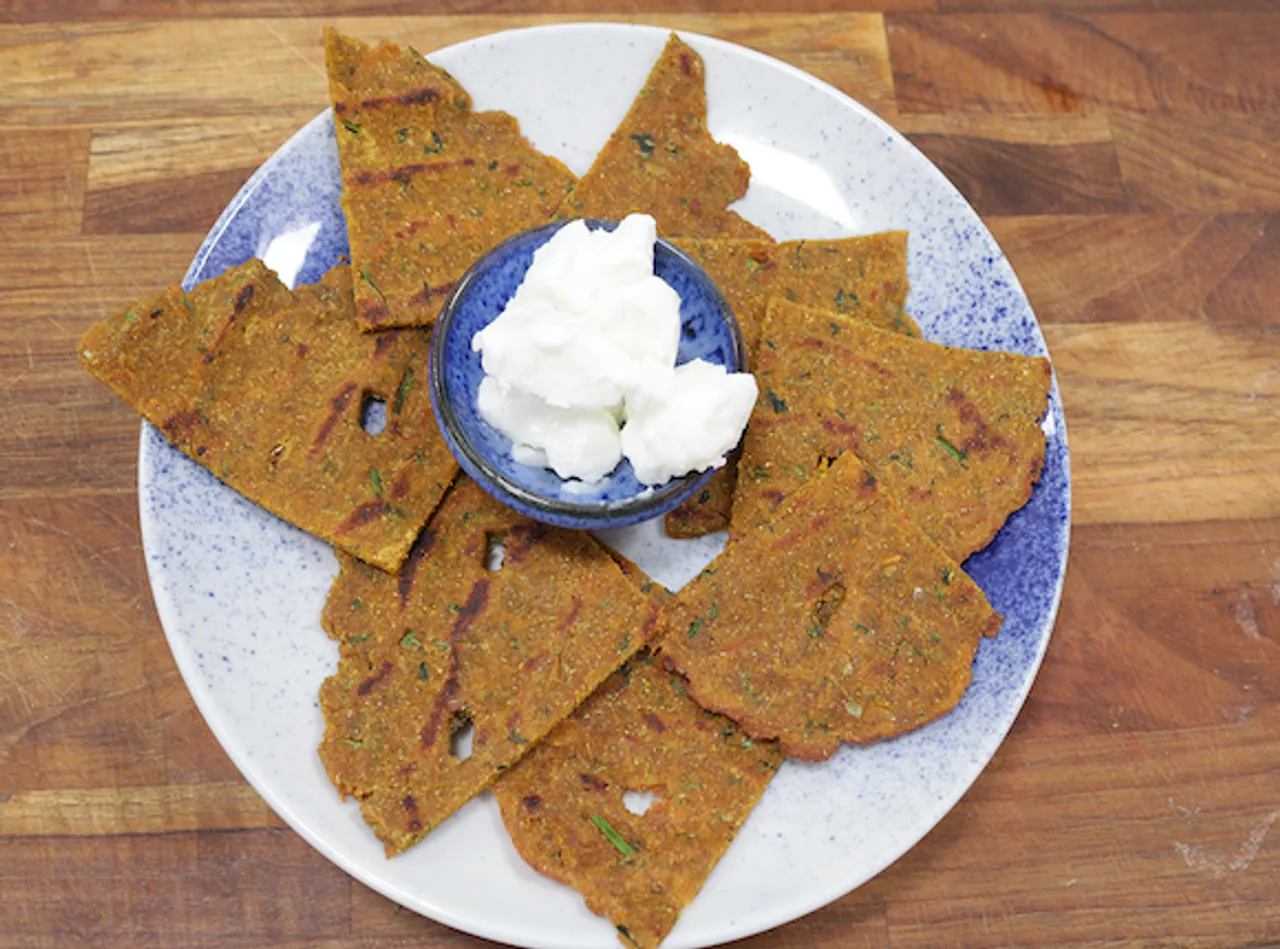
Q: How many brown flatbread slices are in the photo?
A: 8